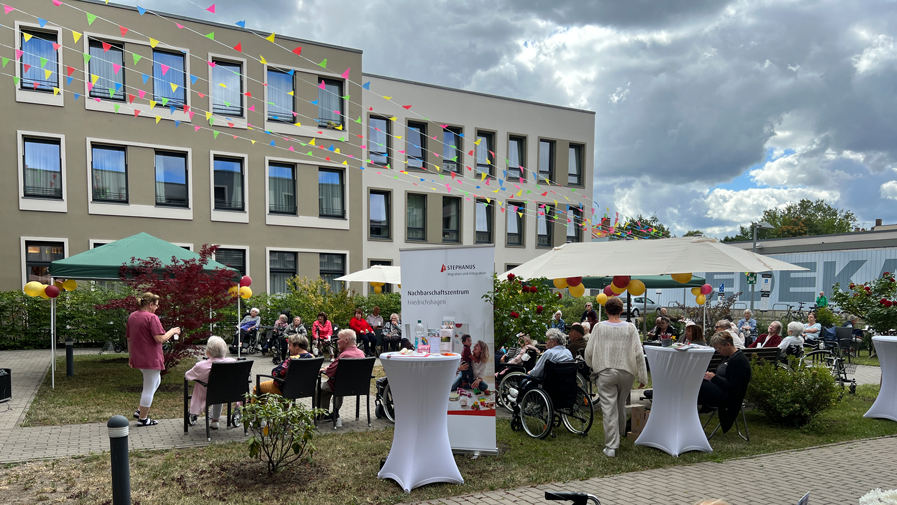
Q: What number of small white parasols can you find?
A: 1